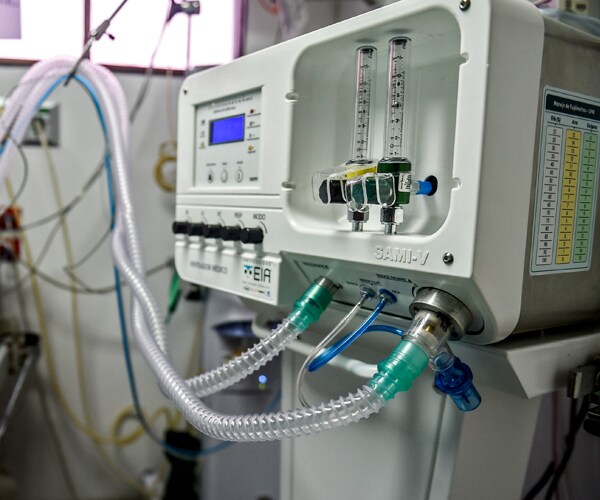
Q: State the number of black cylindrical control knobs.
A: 5